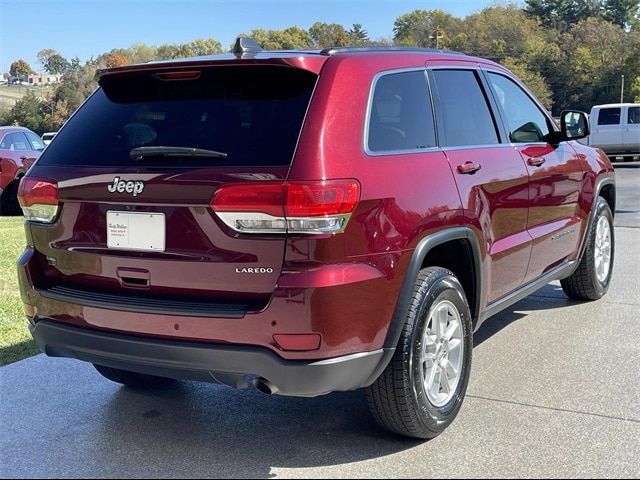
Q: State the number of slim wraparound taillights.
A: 2